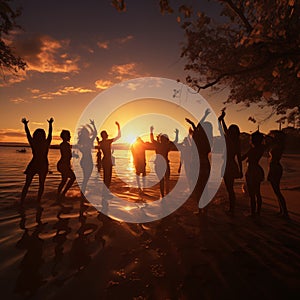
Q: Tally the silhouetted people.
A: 11